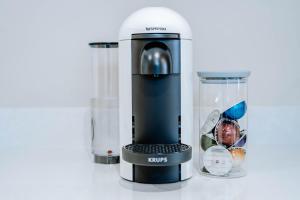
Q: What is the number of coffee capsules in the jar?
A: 7